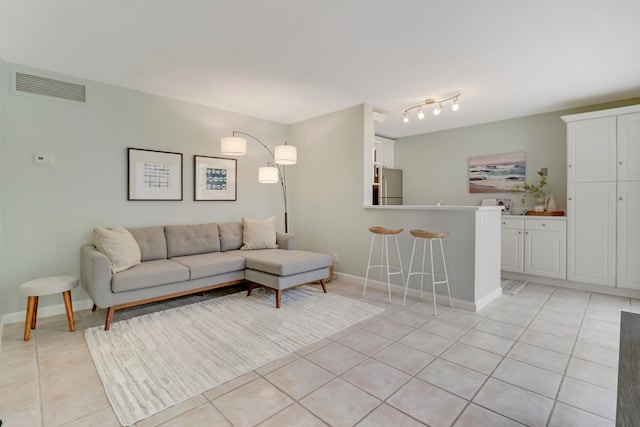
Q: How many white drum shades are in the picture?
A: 3